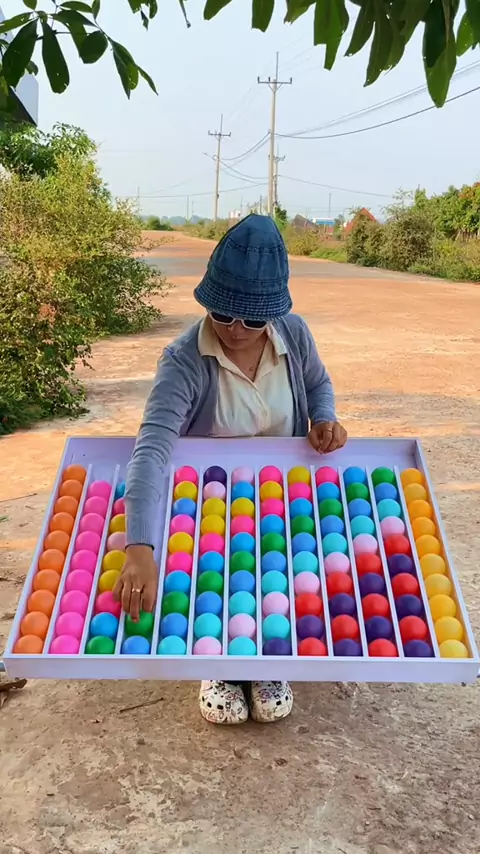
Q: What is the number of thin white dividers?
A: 12